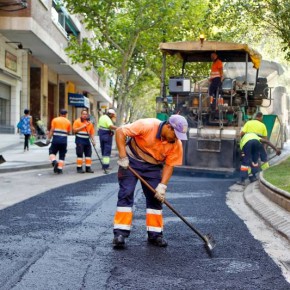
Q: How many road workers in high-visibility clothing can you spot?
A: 7